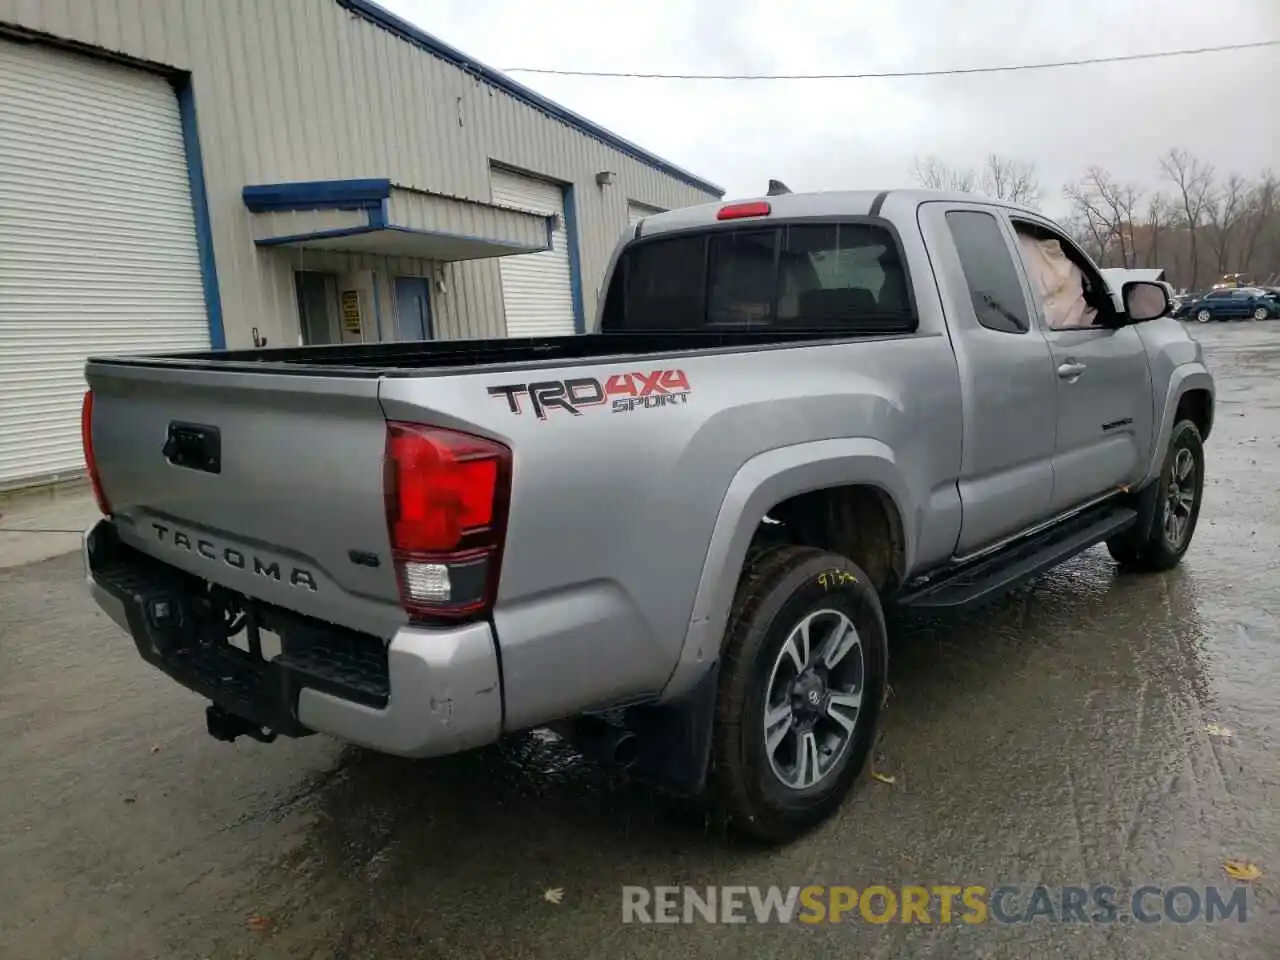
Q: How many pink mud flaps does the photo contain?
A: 0